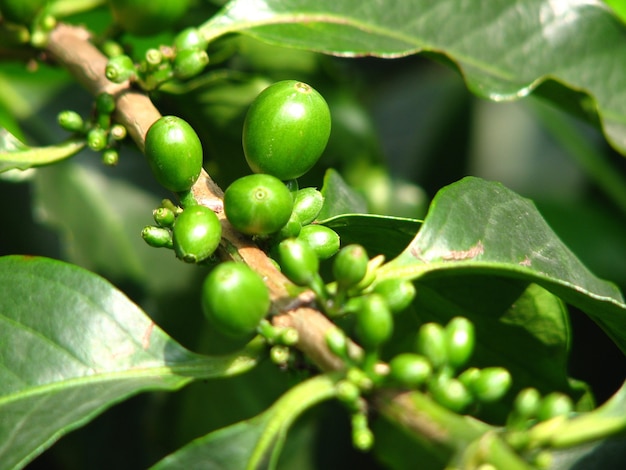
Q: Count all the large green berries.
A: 5